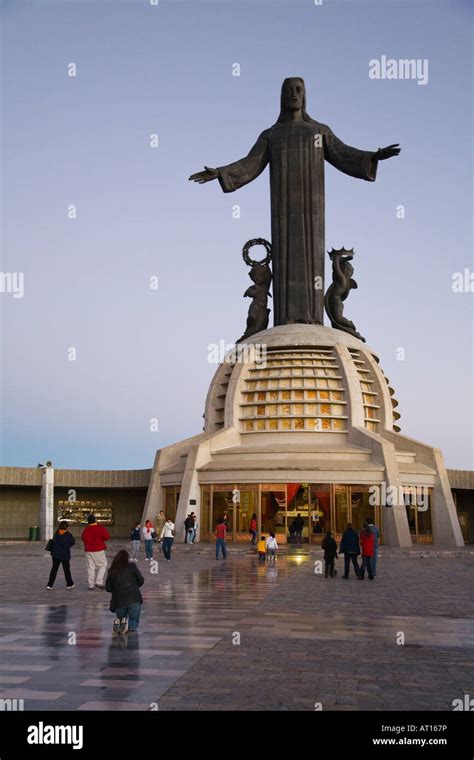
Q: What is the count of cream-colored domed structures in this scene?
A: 1